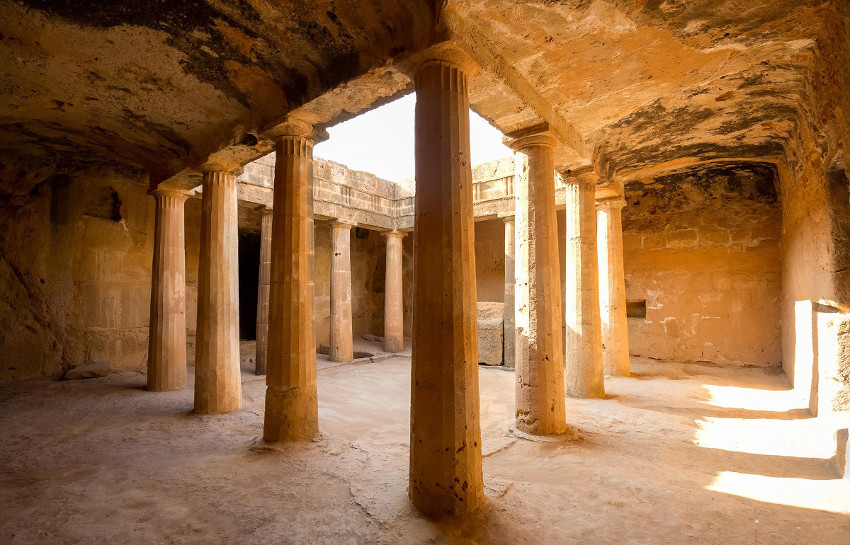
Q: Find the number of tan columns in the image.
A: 11